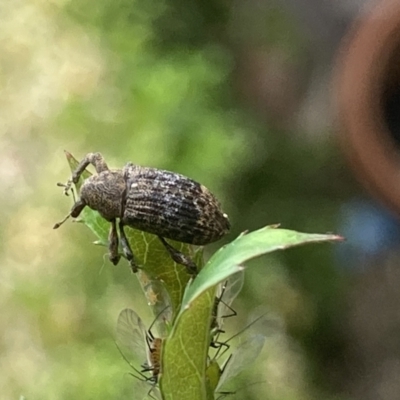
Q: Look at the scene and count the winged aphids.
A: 3